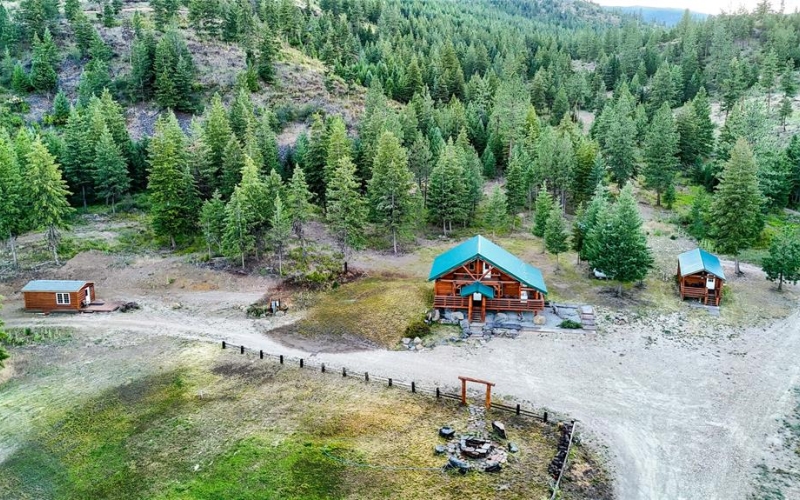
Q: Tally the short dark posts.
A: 13